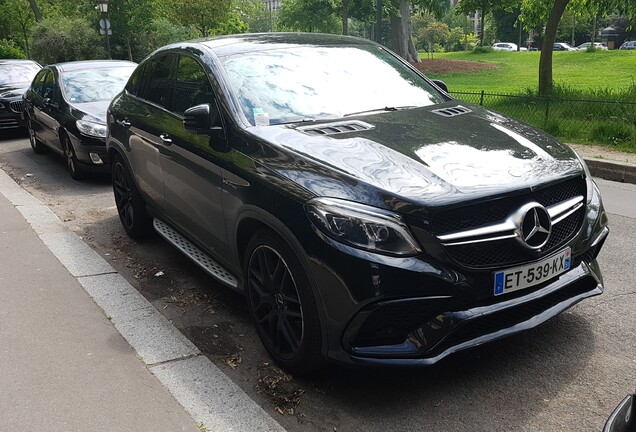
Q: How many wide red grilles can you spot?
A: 0